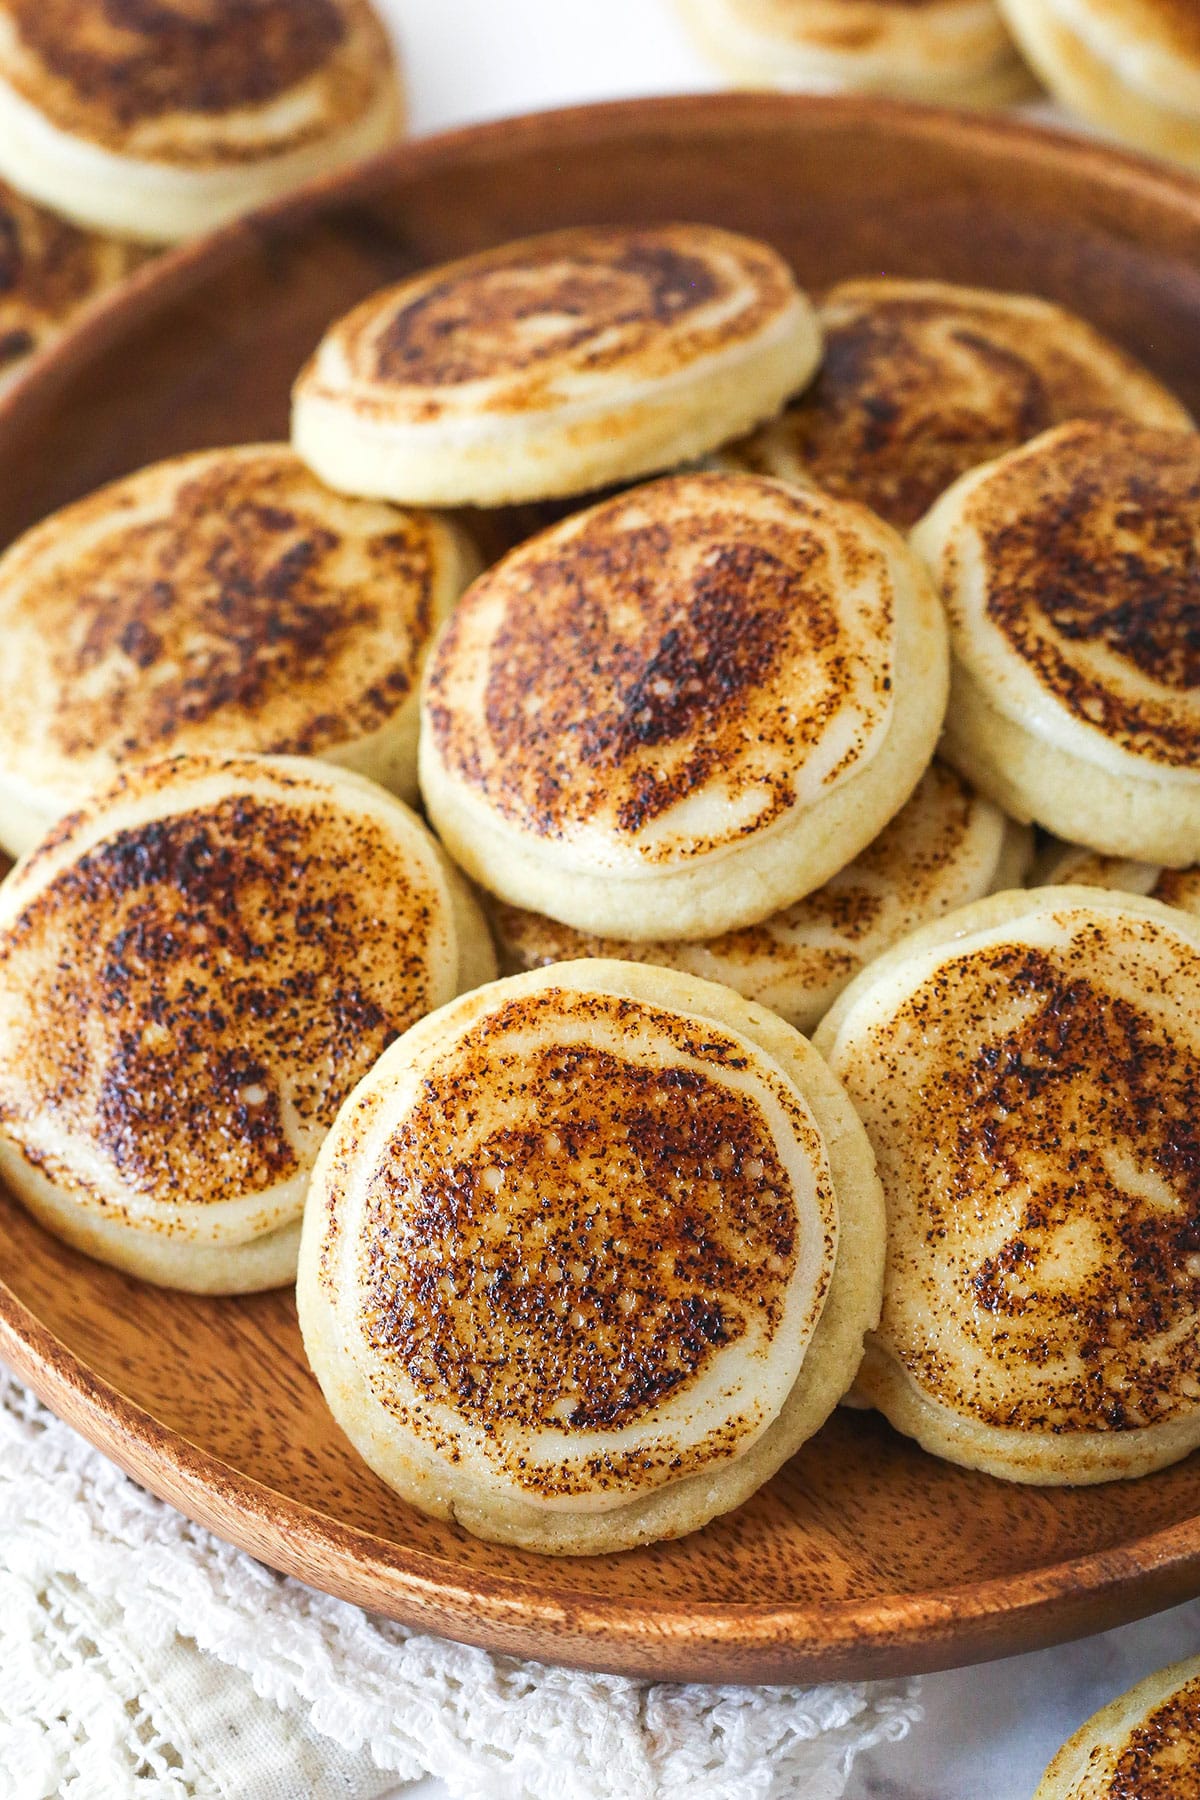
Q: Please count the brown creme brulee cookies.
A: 15